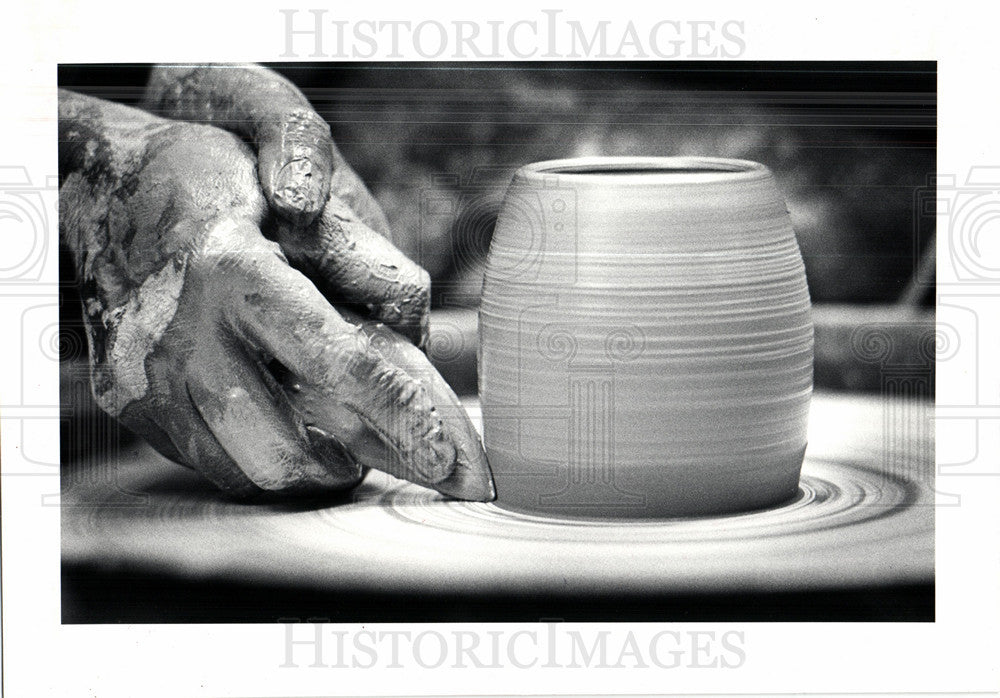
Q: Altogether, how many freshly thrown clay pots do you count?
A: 1